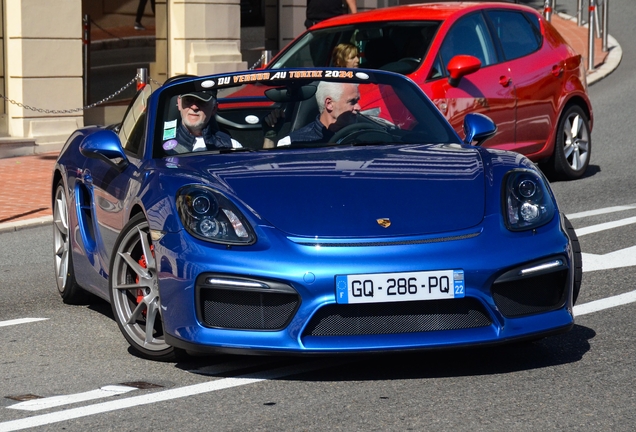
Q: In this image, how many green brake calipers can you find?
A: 0